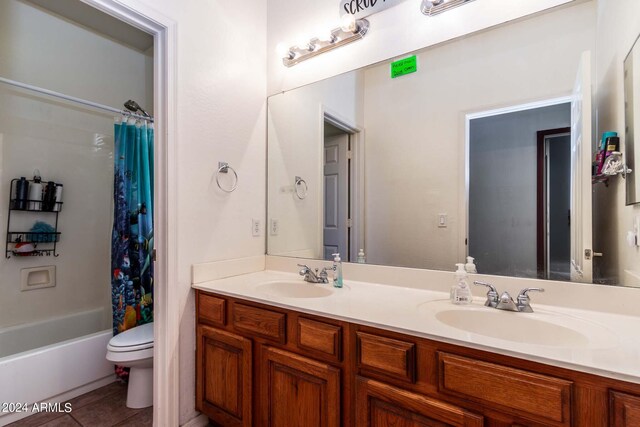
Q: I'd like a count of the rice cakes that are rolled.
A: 0